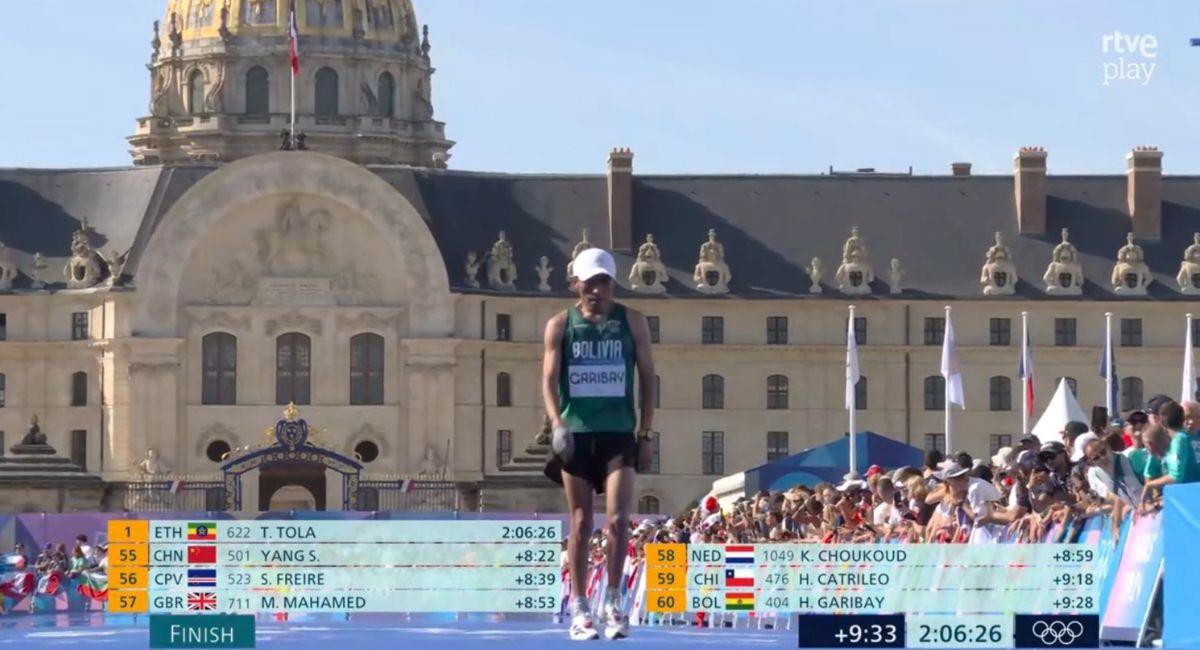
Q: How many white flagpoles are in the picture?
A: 6